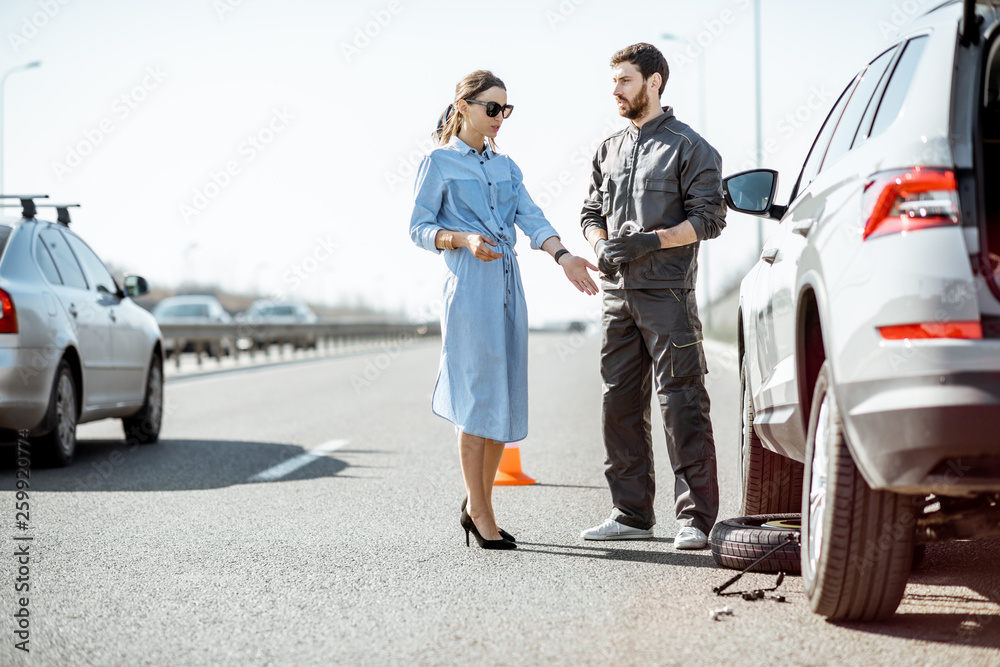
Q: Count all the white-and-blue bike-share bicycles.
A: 0